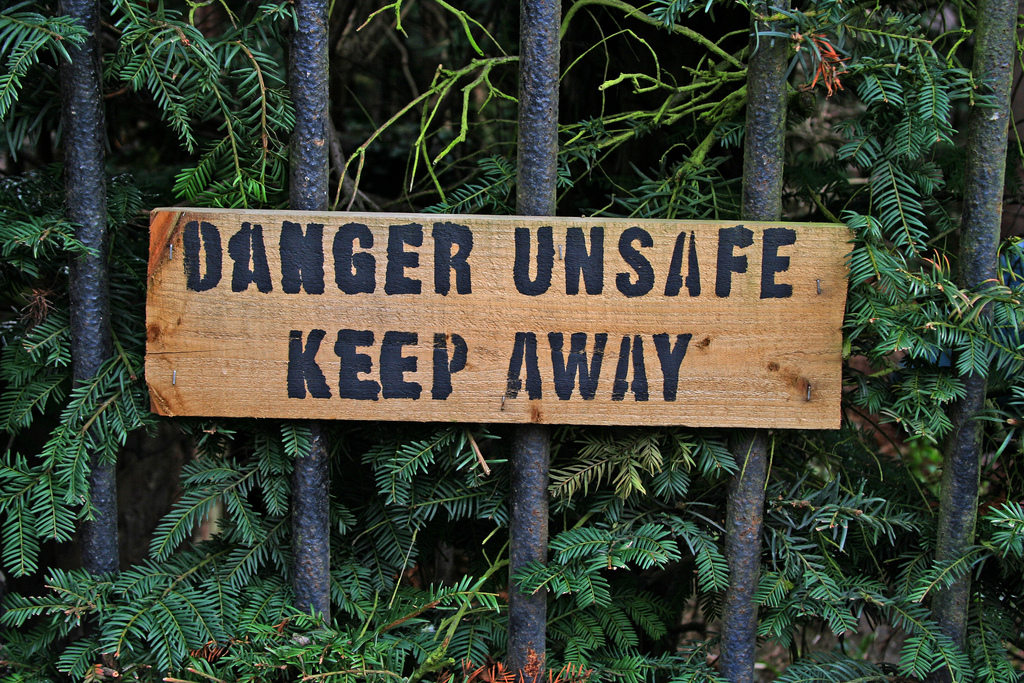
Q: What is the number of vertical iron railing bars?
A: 5